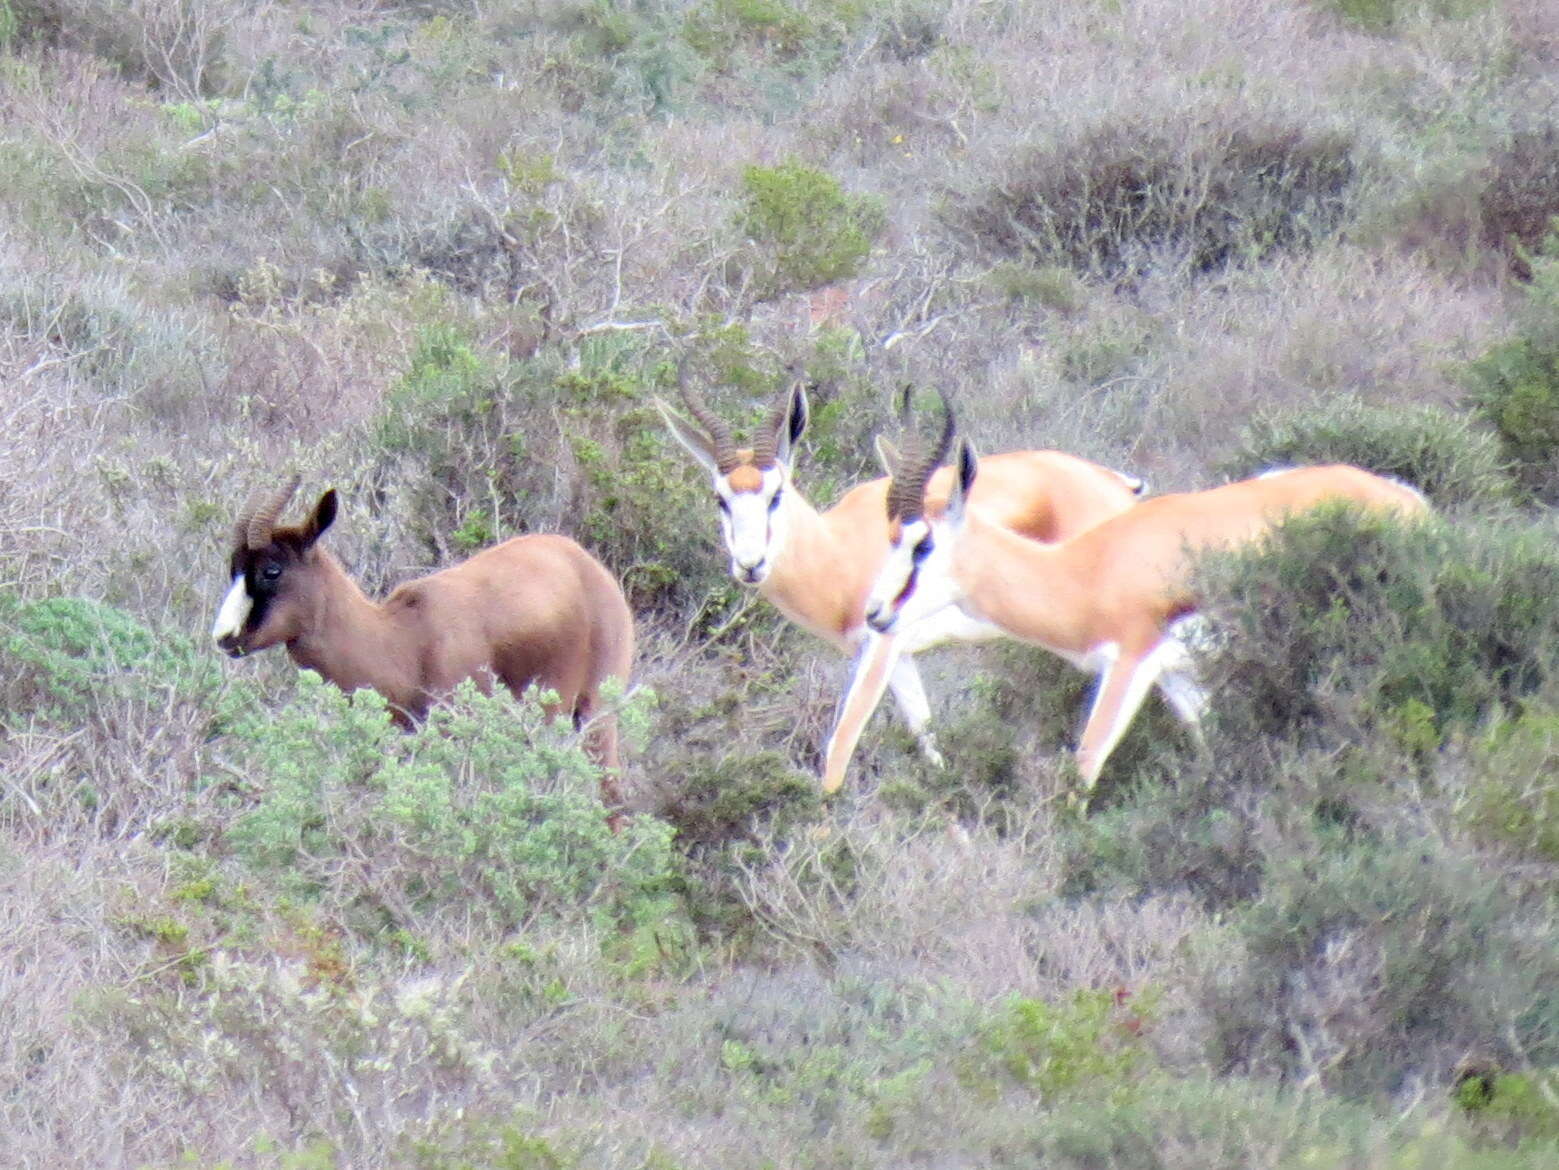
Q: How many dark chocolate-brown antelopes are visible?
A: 1